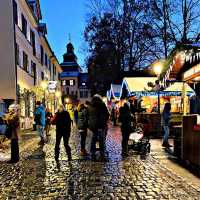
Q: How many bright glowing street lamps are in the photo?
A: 1